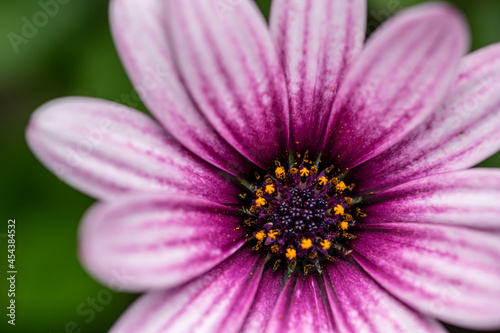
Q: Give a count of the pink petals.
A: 13